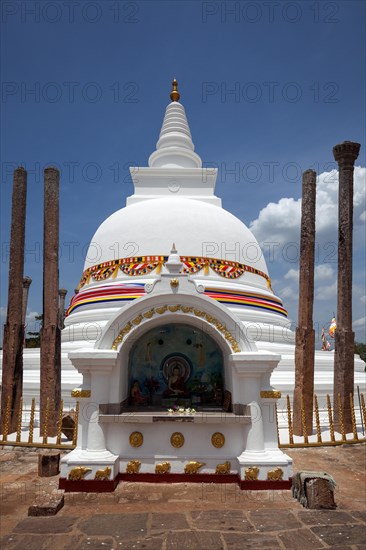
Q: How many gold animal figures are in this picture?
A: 8